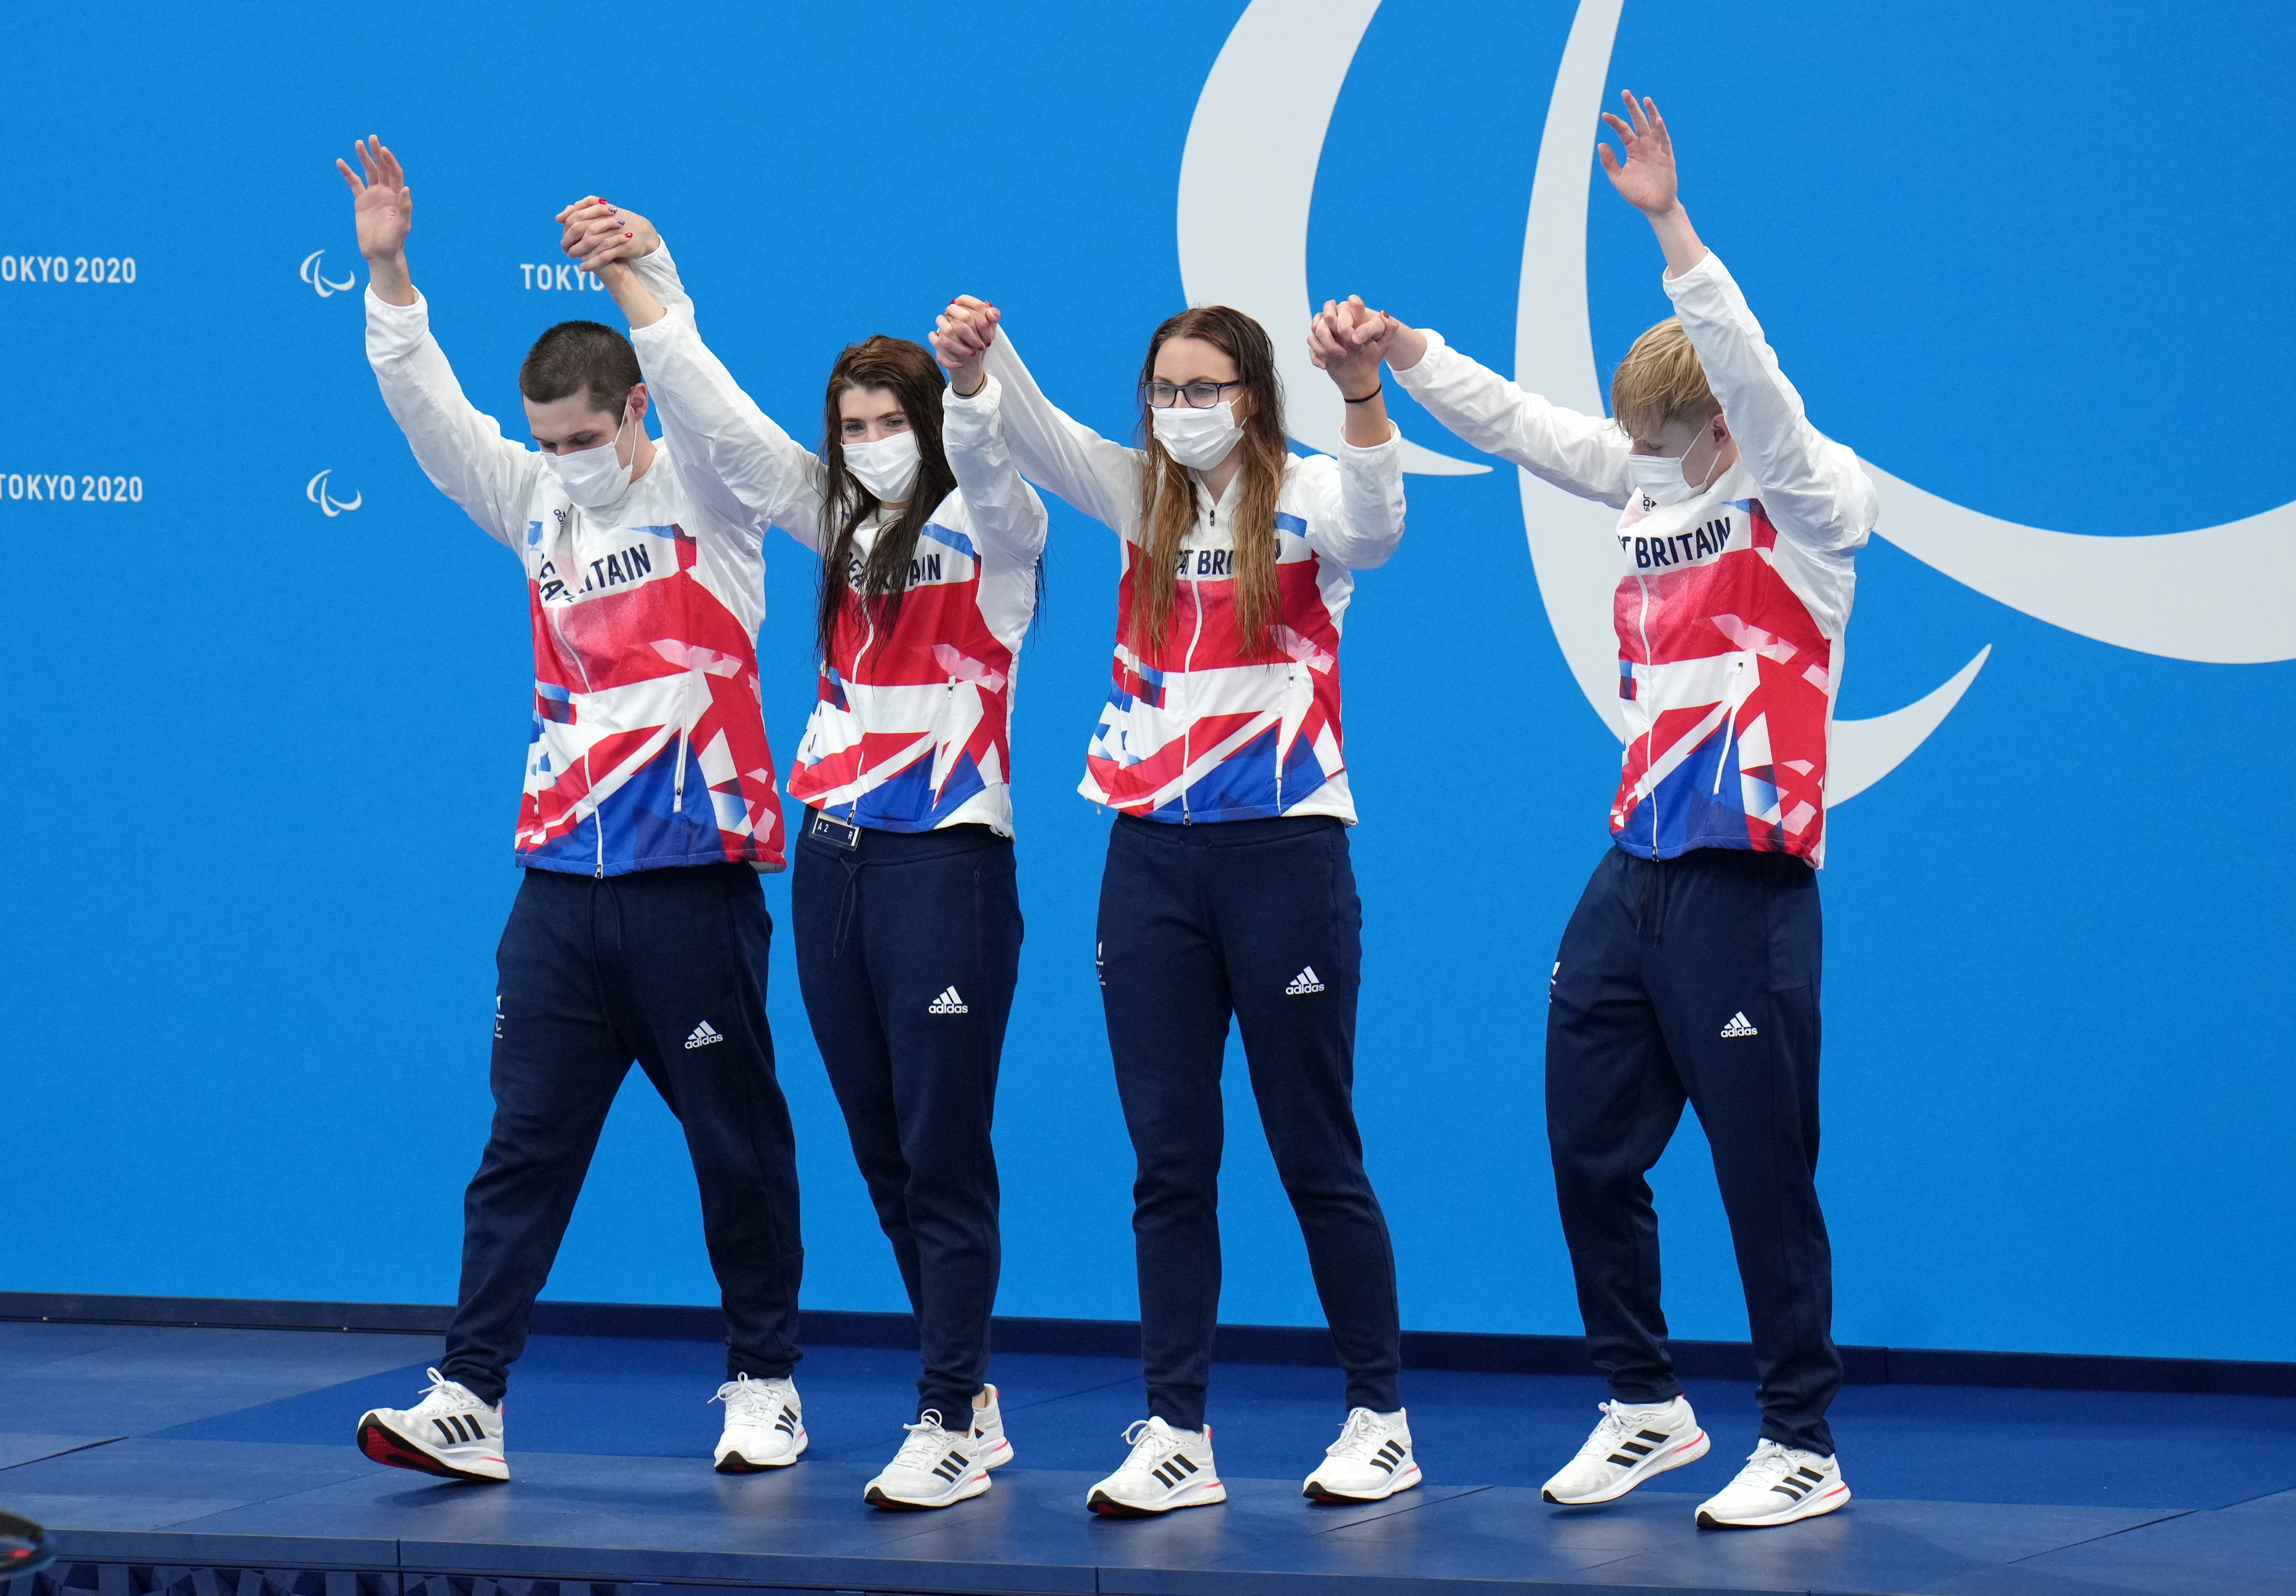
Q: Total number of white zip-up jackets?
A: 4